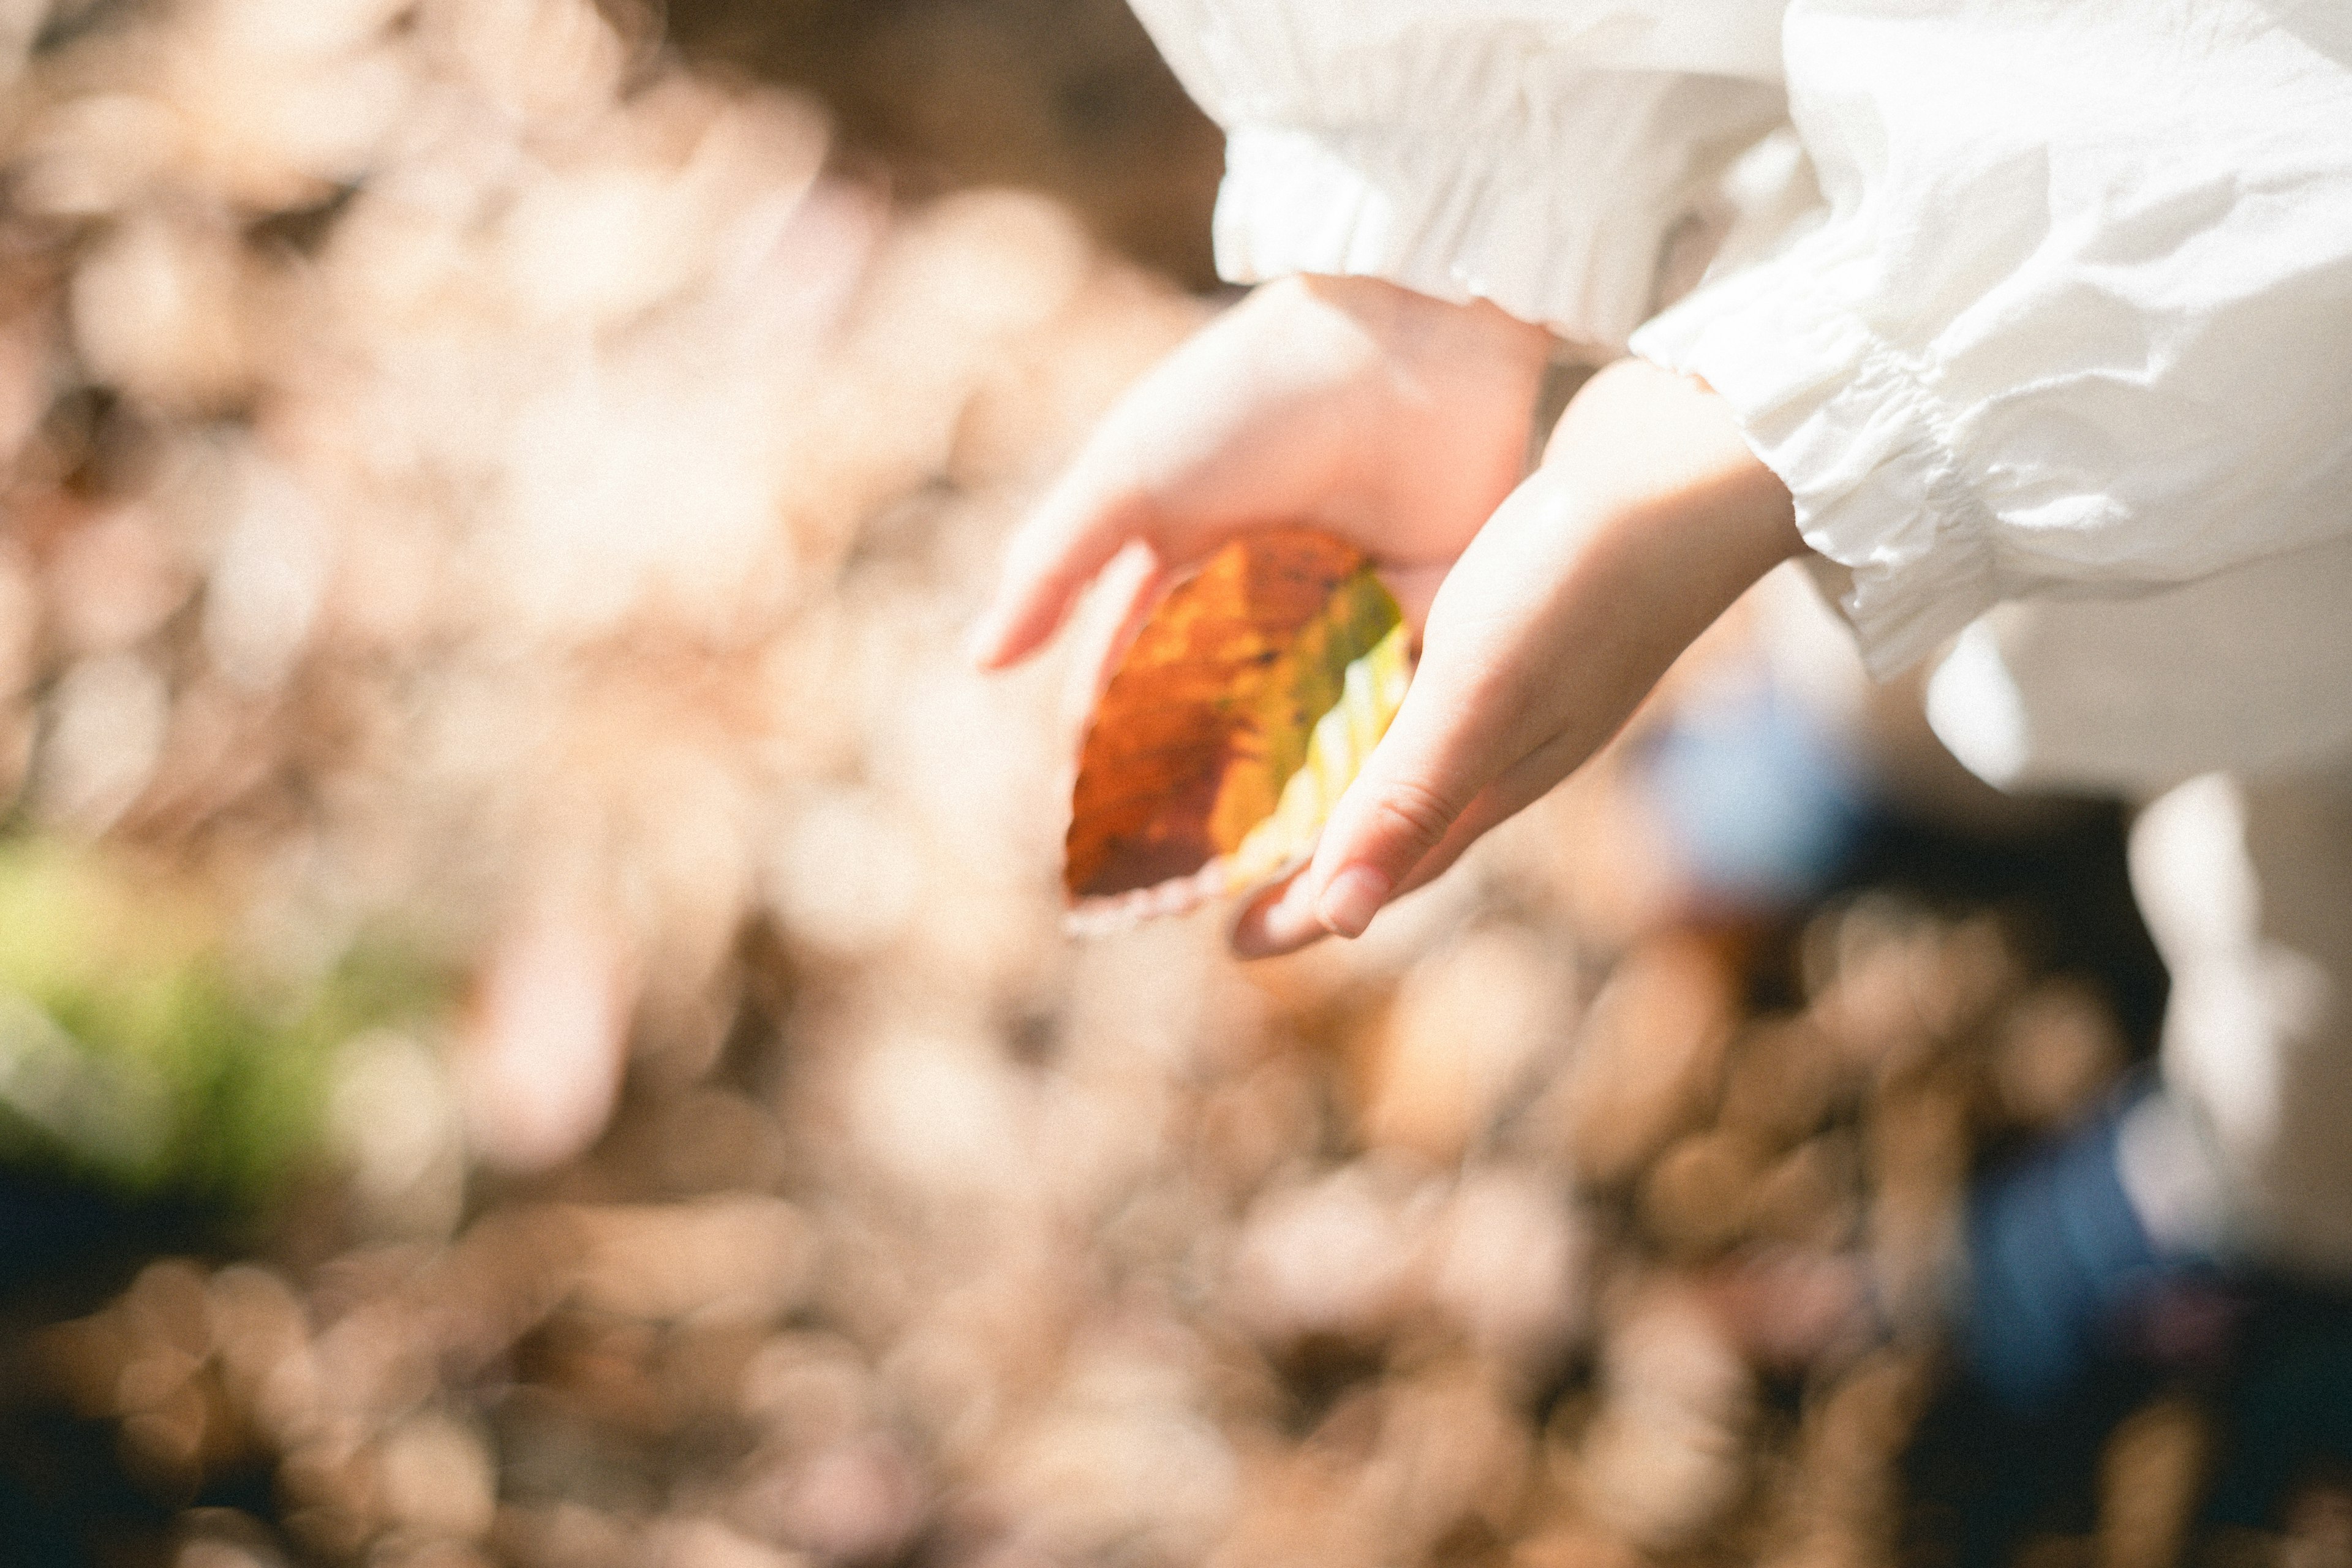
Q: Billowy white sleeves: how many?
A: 2